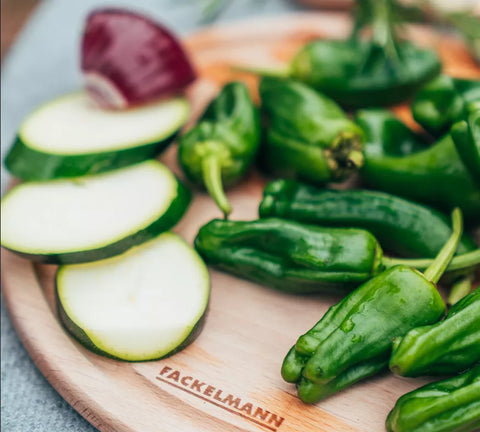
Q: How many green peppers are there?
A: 12